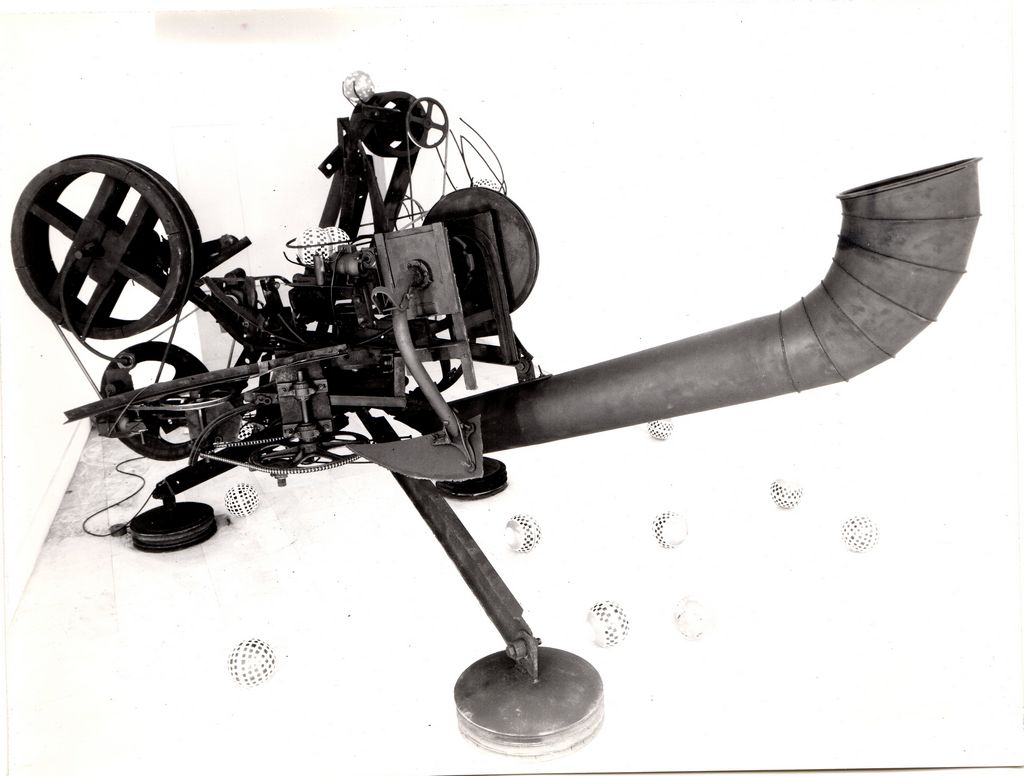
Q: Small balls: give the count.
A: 14